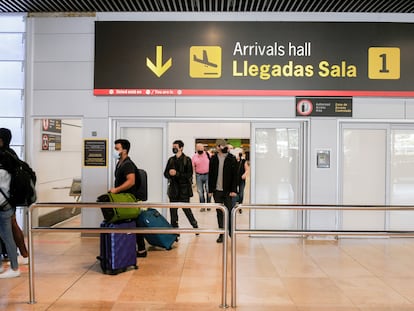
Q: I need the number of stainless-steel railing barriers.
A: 2